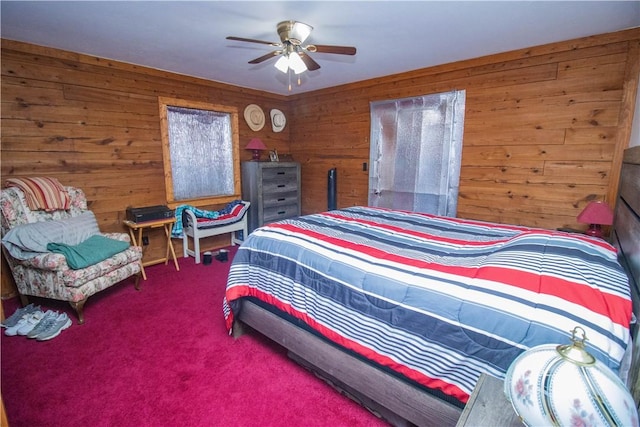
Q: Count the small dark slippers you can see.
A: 2